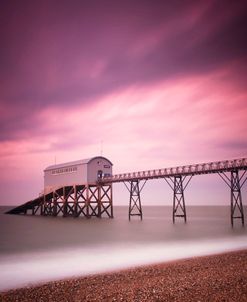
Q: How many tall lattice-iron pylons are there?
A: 3